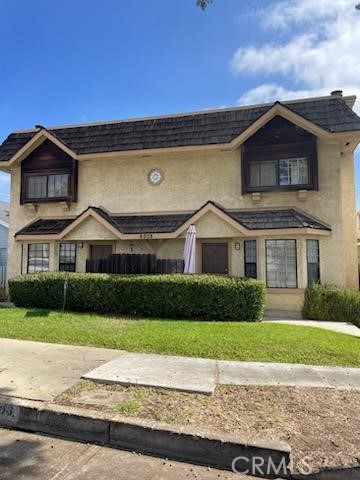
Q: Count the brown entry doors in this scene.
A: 2